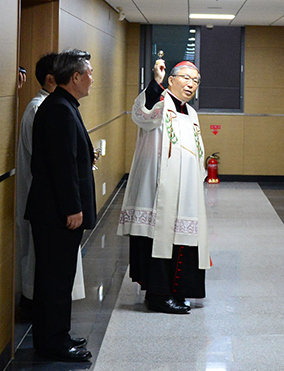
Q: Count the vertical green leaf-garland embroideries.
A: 2